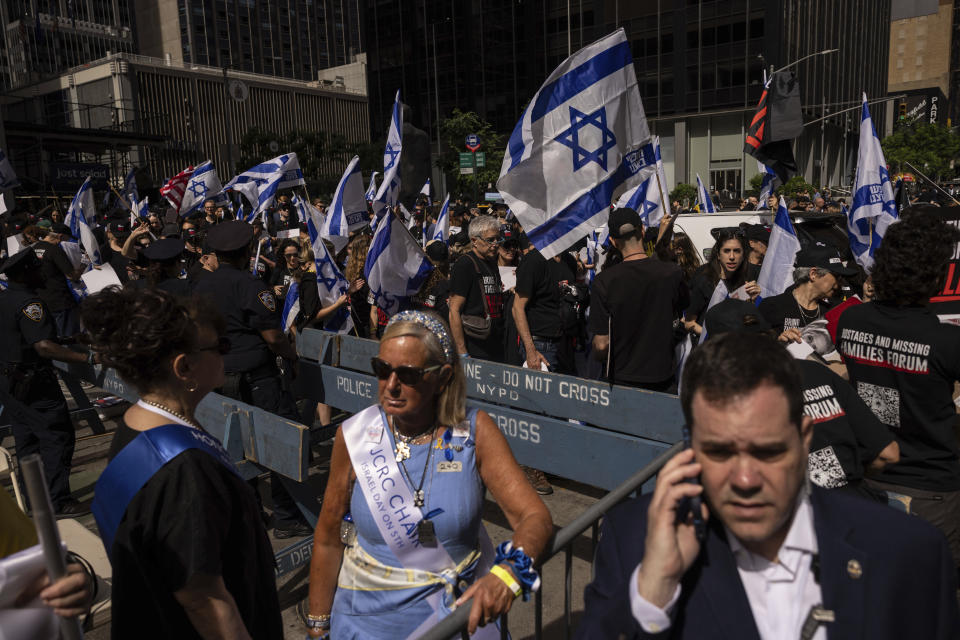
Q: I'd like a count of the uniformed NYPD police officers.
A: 3